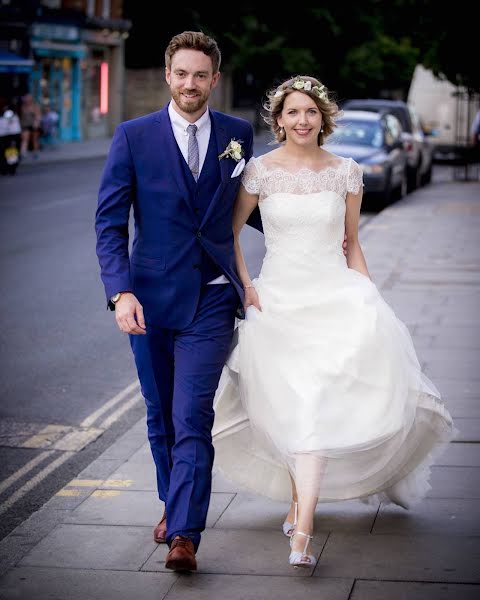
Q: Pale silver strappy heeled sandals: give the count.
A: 2